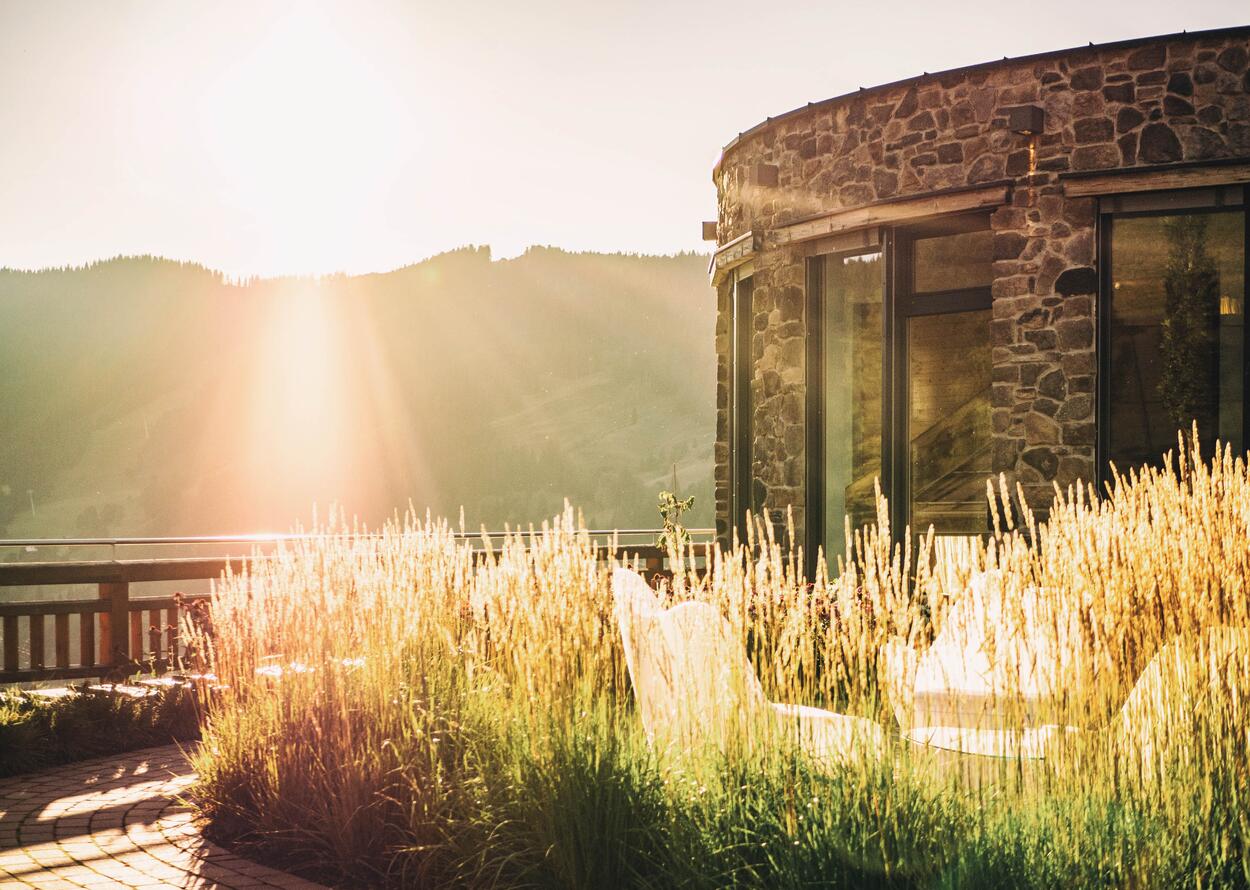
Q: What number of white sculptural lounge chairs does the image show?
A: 3